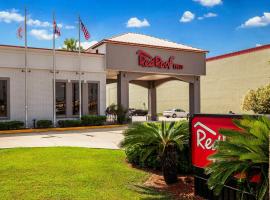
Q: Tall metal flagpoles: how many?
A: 3